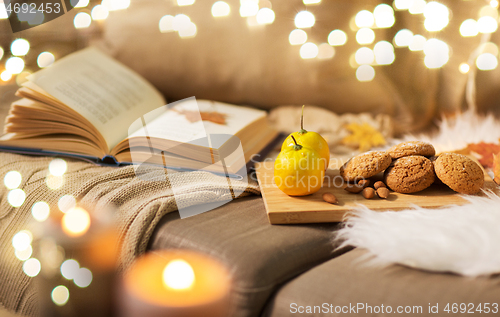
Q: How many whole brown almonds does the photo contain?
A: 6